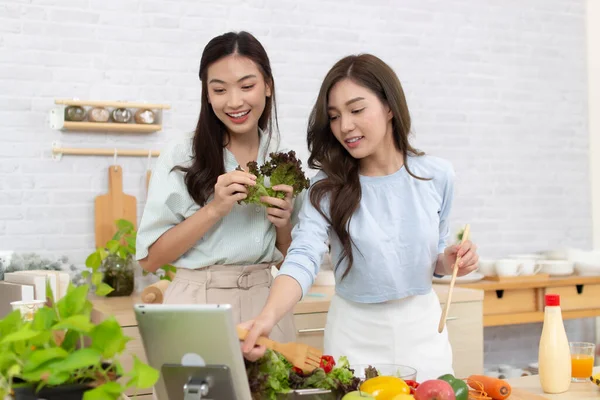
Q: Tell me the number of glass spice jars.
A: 4